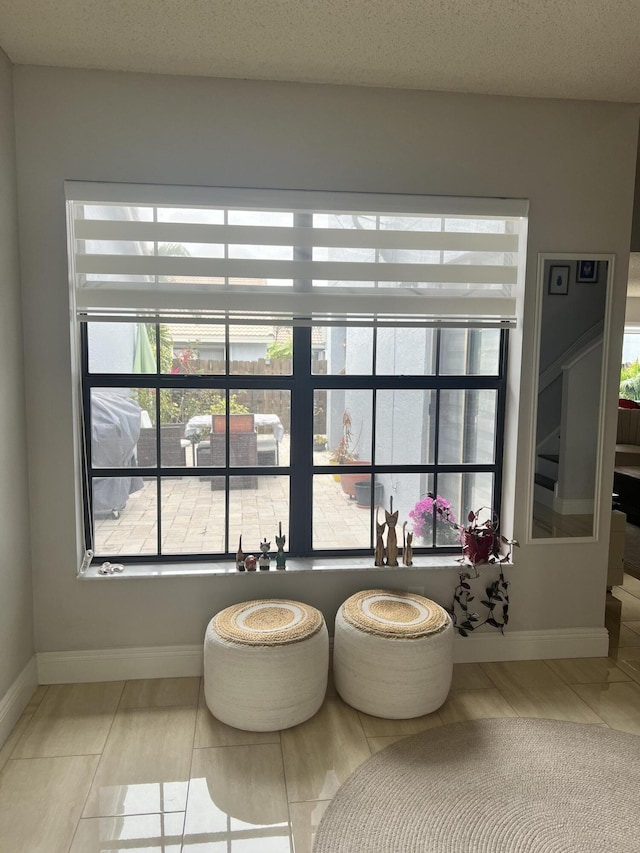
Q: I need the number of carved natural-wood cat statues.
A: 3